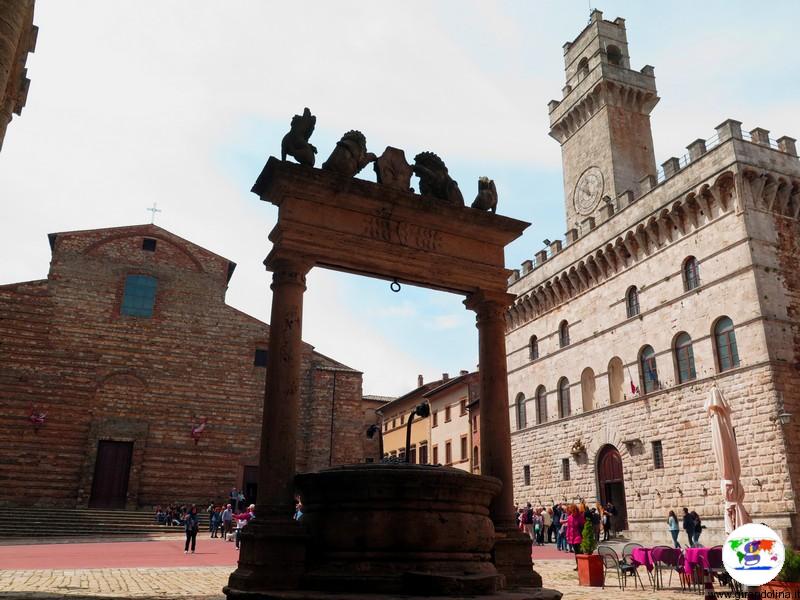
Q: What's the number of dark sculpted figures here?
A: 5